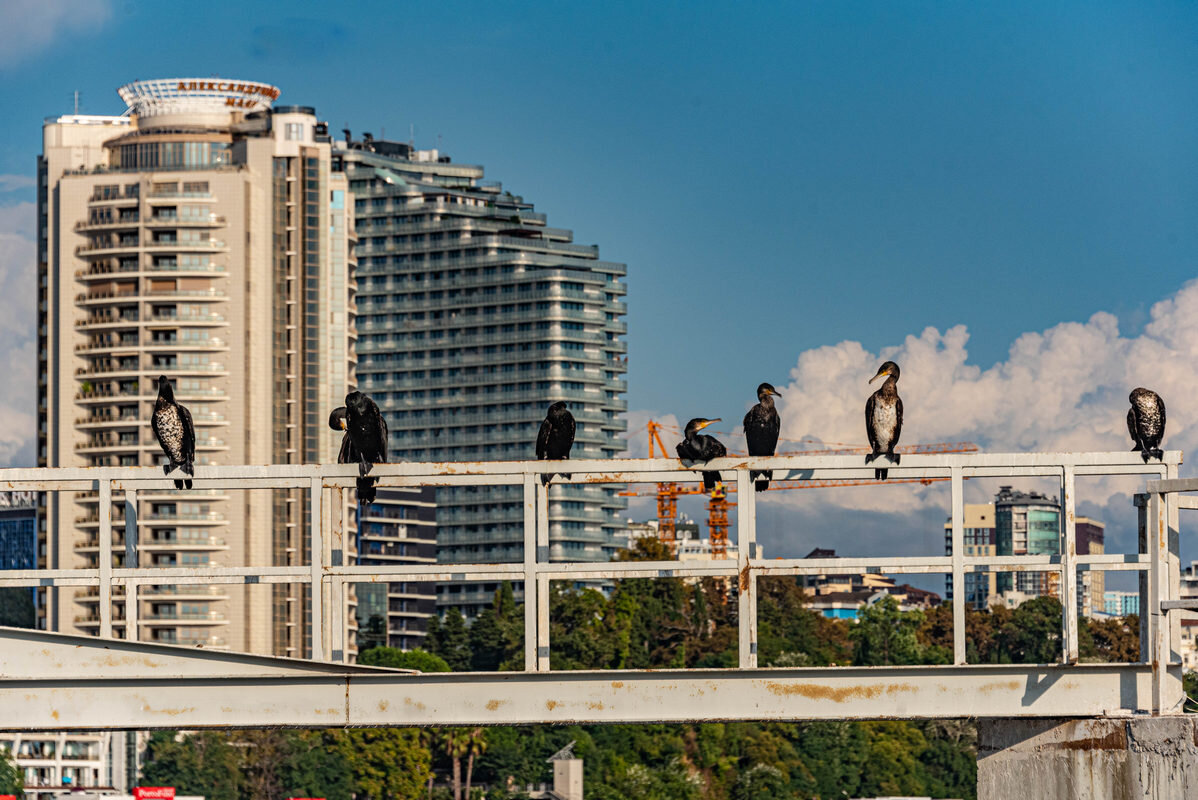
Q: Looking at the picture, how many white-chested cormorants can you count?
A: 3